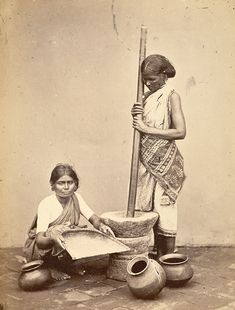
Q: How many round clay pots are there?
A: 3